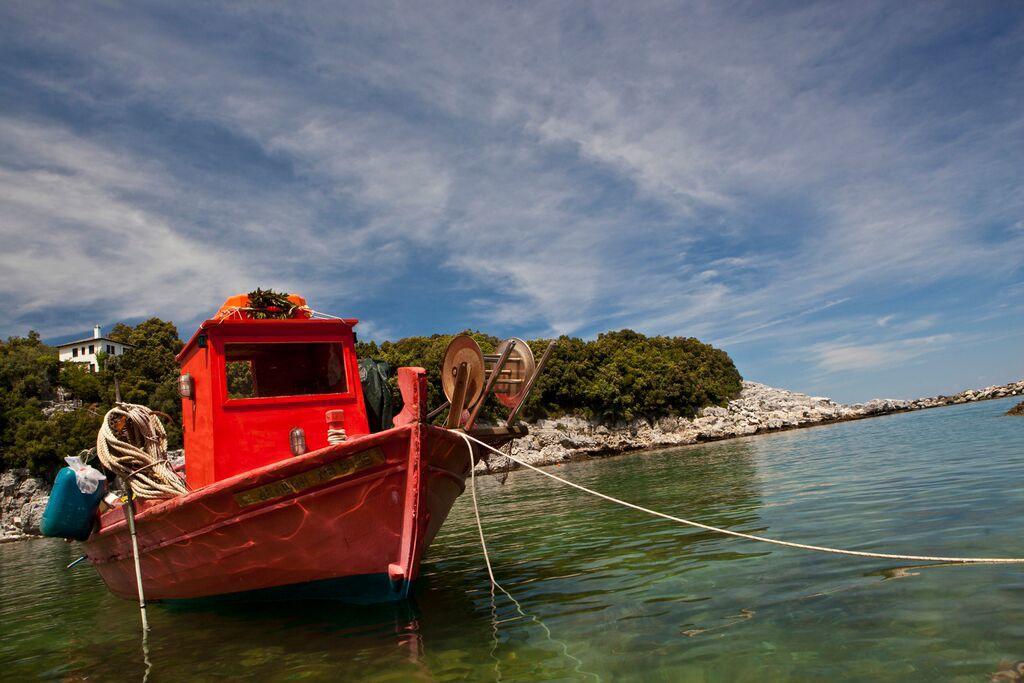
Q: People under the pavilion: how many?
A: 0